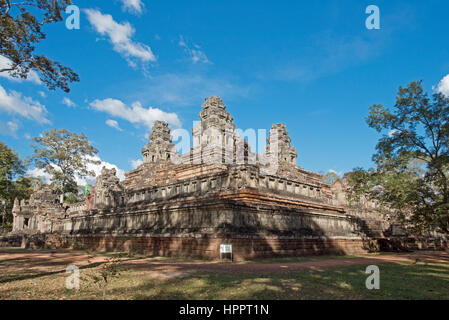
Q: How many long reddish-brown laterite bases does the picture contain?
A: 1